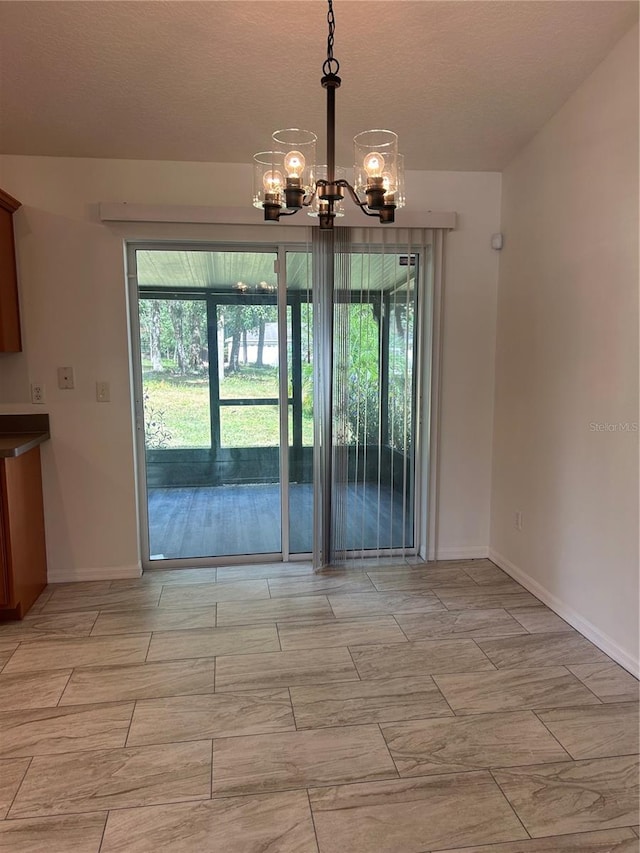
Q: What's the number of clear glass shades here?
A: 5